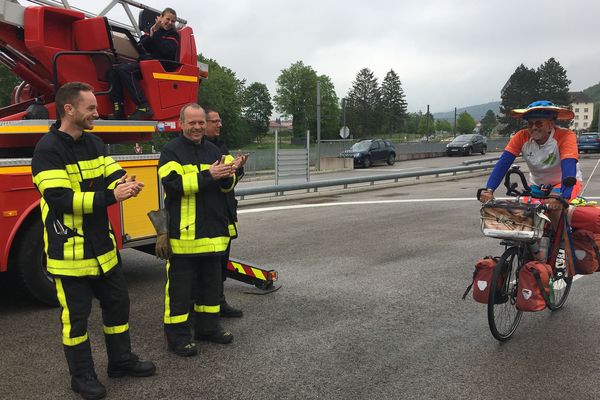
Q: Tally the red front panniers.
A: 2